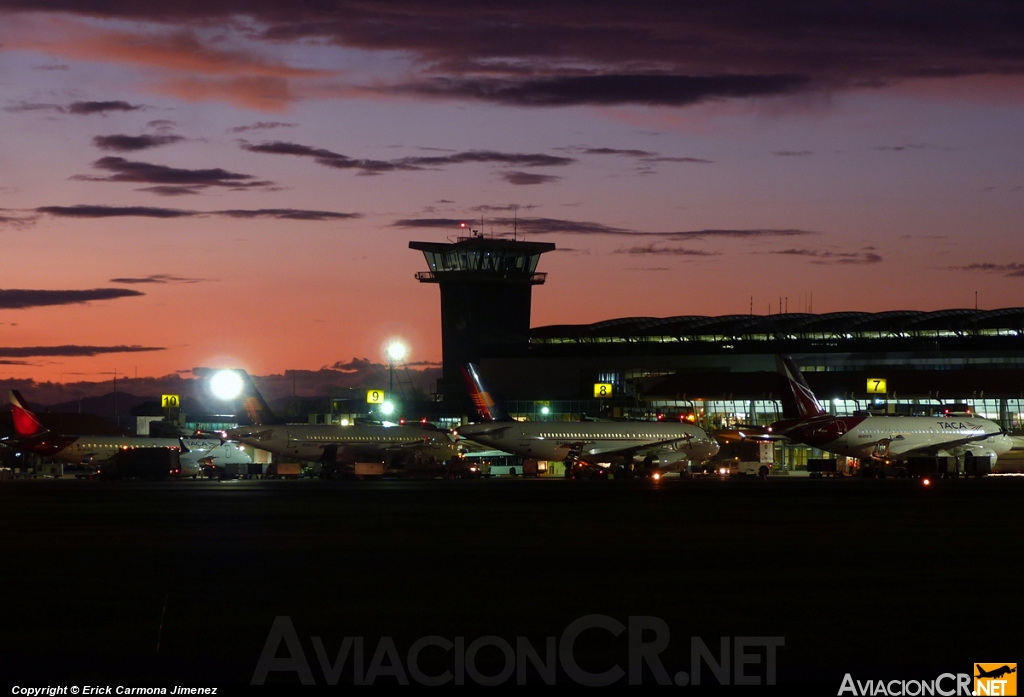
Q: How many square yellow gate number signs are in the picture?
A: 4